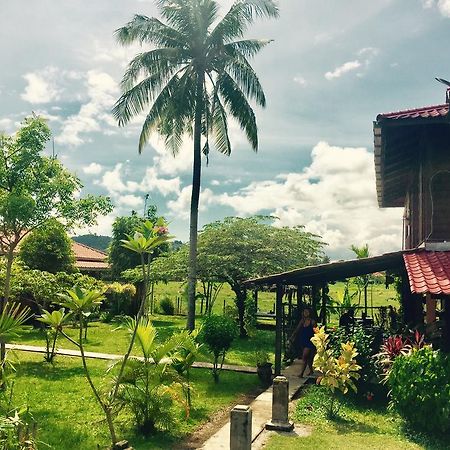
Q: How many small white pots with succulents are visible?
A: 0